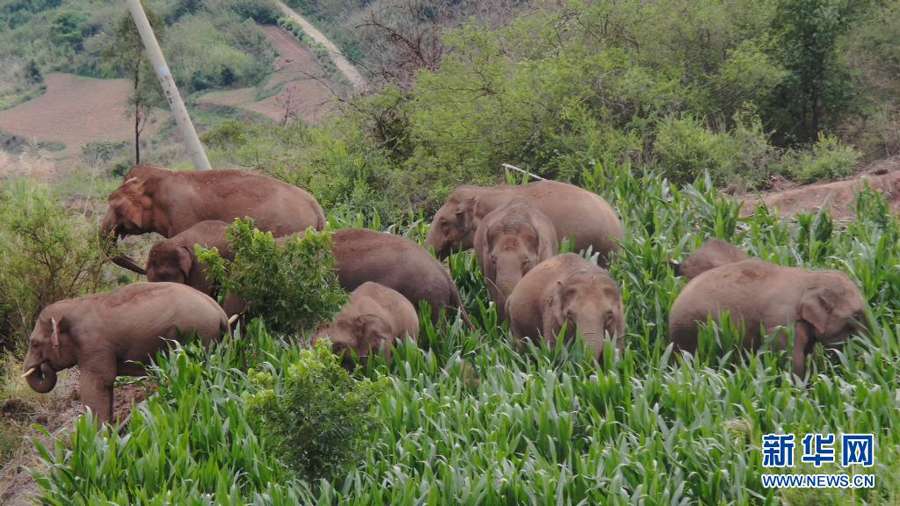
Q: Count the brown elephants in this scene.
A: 10